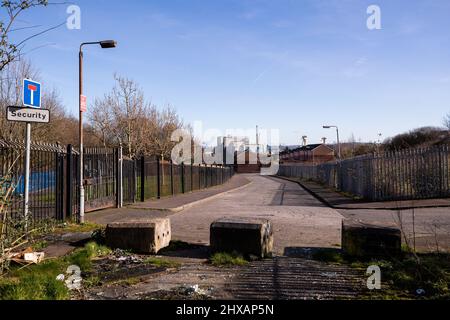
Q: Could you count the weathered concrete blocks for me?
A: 3